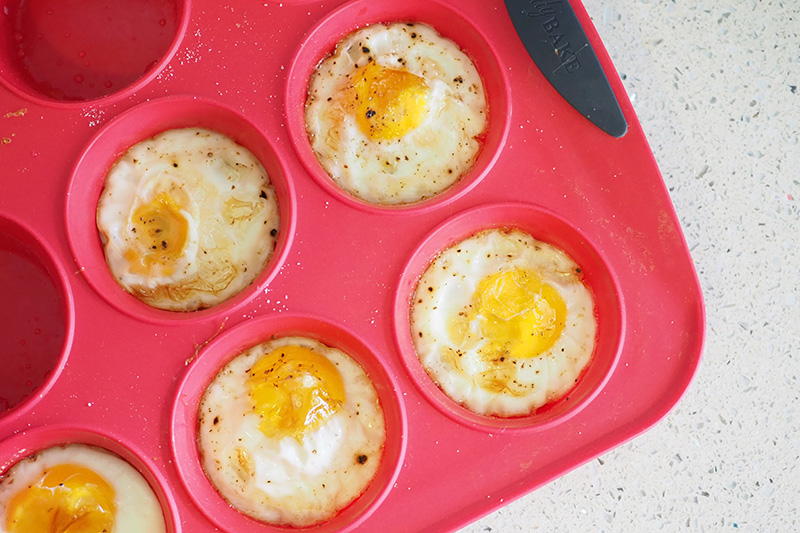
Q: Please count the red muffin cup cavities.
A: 7